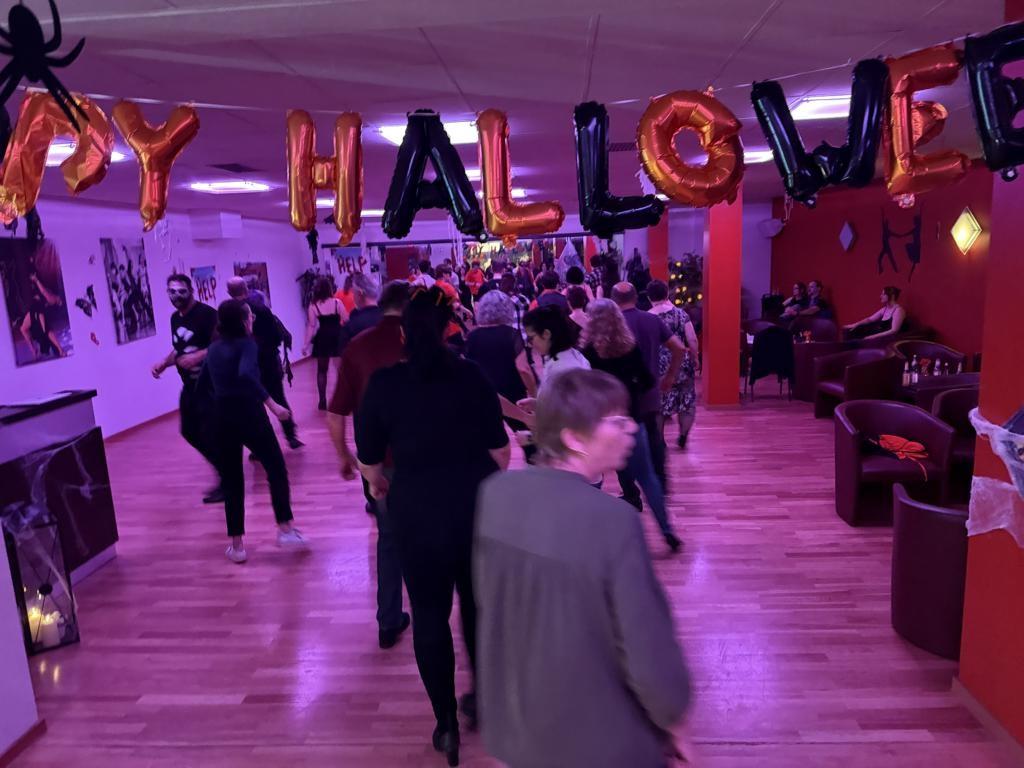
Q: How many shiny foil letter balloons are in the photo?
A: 10